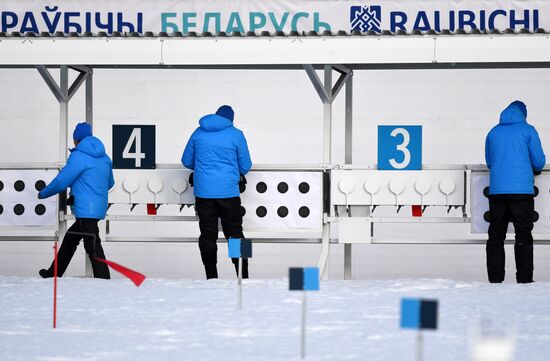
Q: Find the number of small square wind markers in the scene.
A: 3